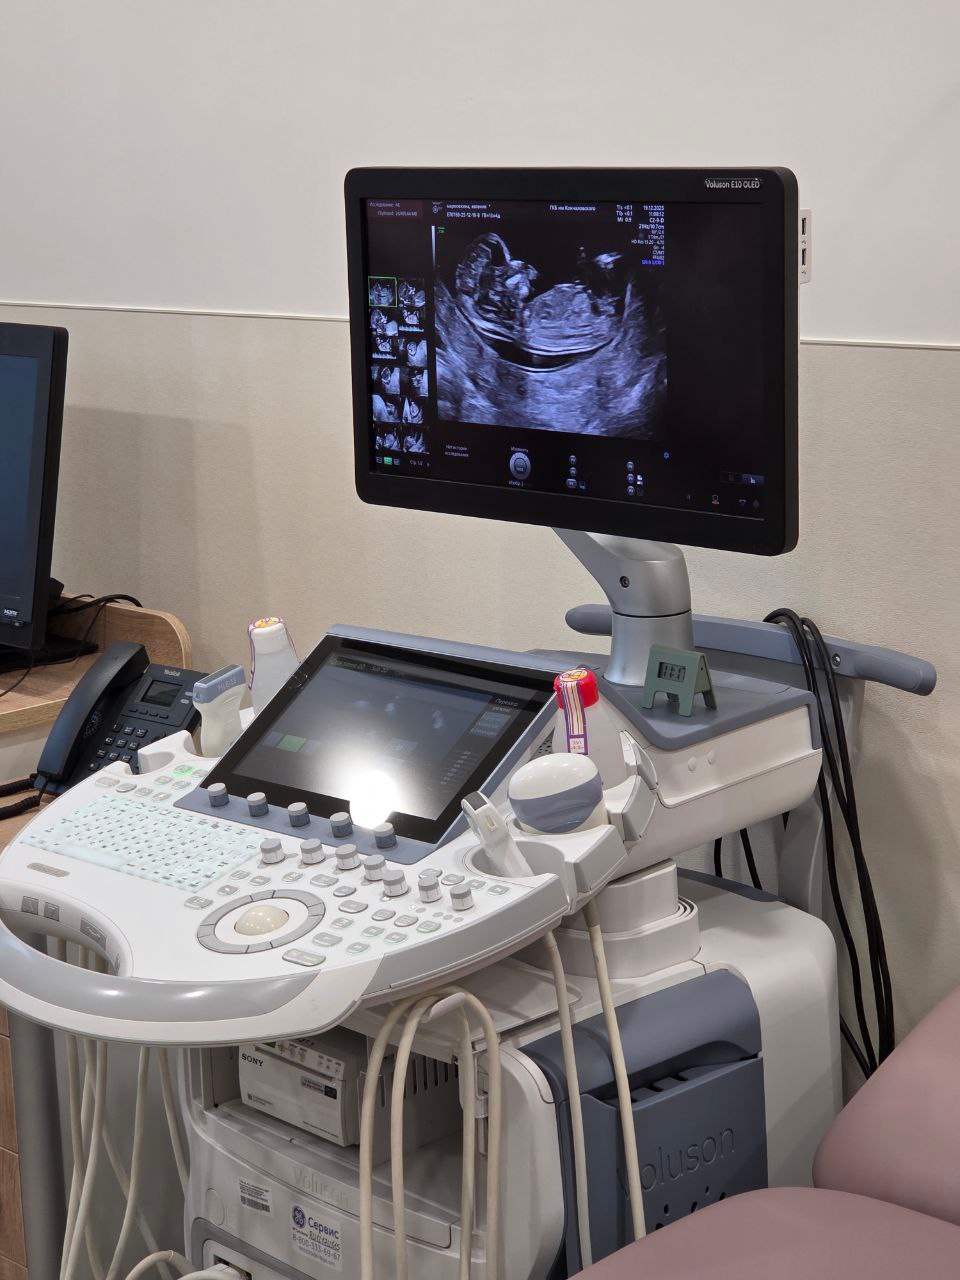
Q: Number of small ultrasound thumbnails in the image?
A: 12